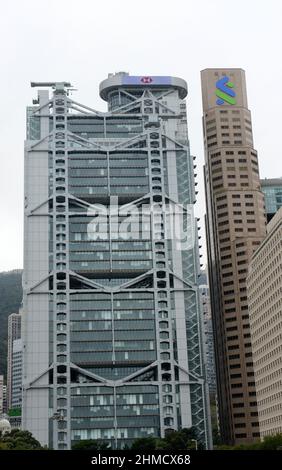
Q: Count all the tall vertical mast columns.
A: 2